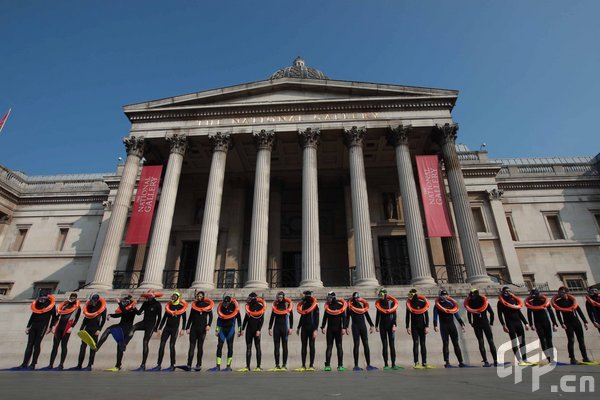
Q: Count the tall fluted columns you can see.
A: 8